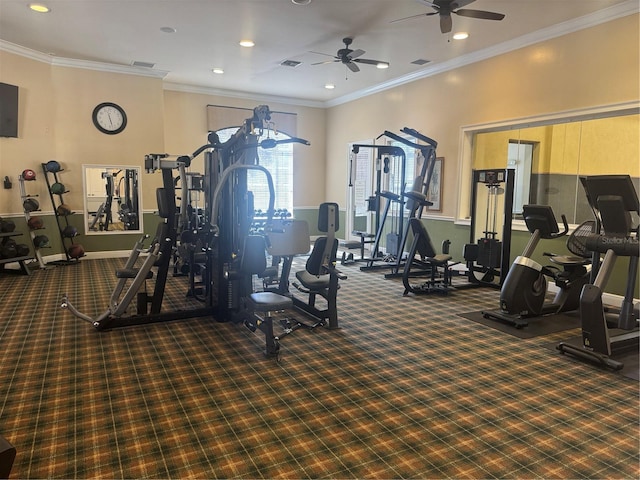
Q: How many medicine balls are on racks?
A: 9